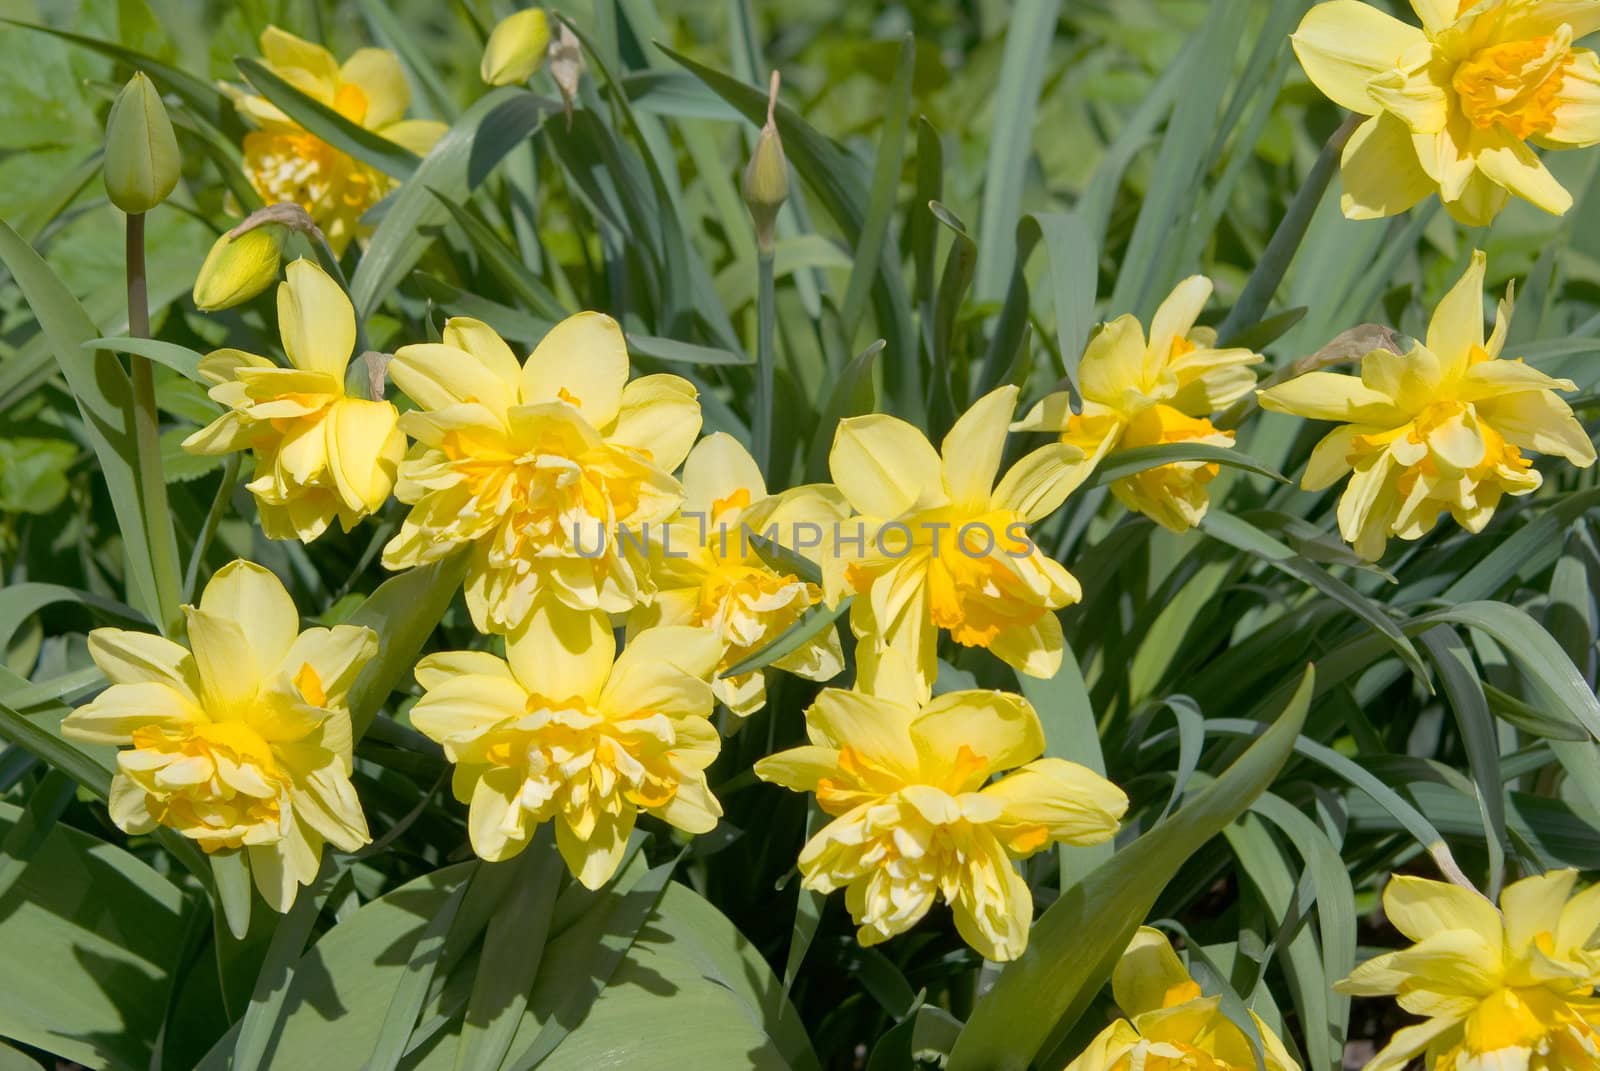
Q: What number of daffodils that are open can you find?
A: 13